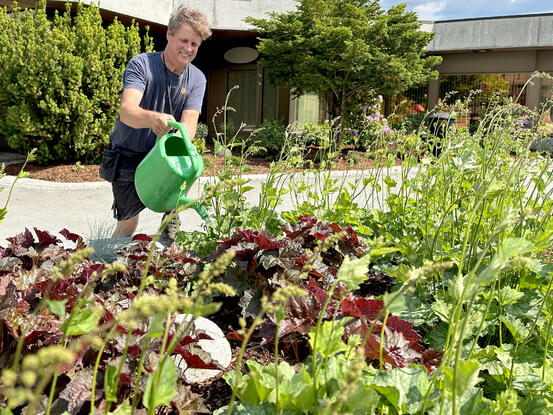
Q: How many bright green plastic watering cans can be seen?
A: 1